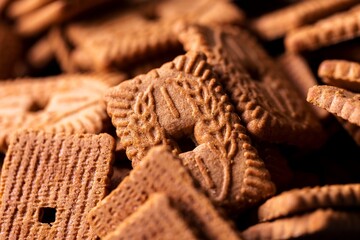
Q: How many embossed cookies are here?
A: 3